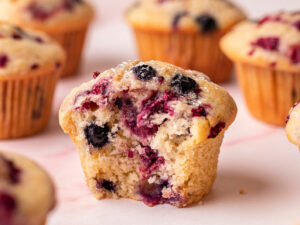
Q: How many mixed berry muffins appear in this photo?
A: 7